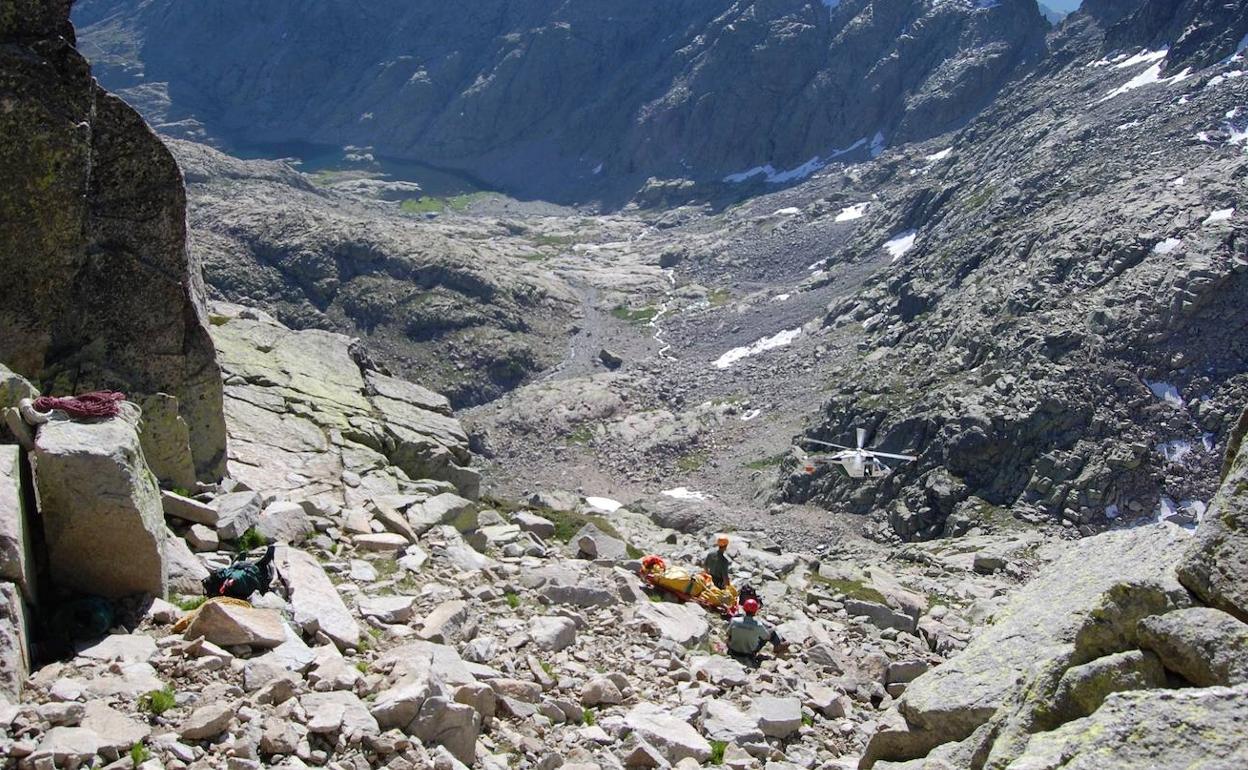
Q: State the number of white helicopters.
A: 1